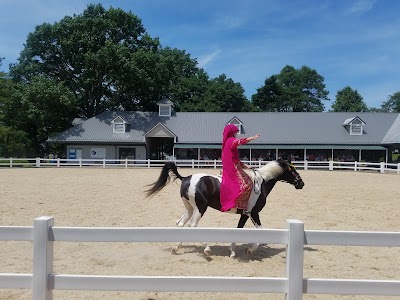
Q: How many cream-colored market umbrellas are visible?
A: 0